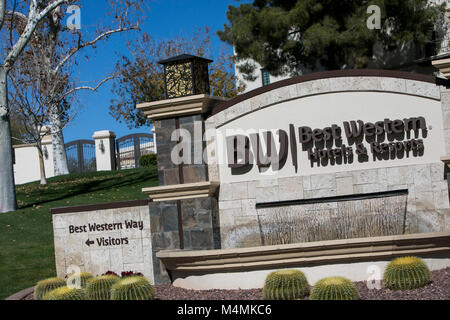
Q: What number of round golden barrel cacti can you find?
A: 8